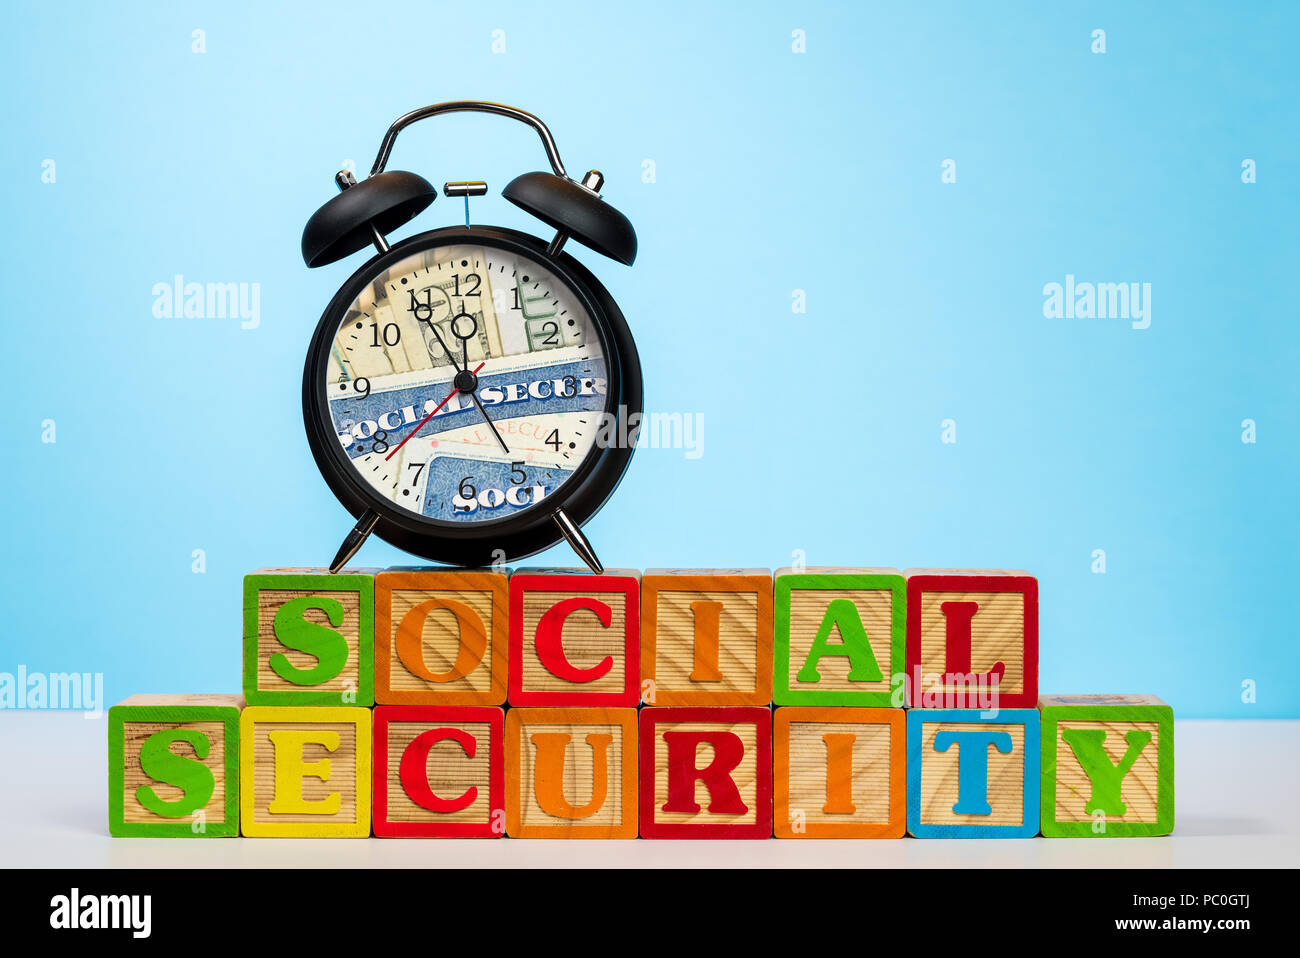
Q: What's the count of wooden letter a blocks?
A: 1